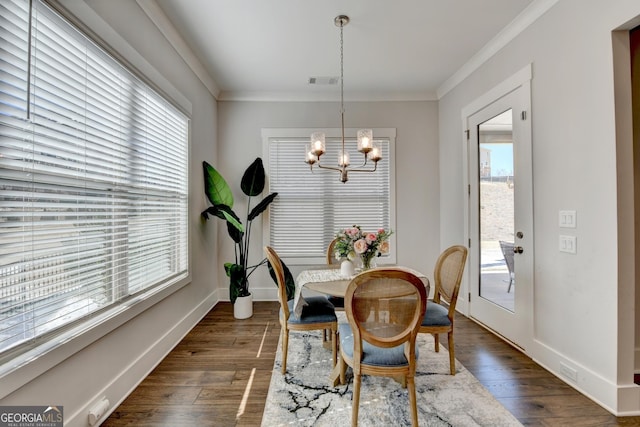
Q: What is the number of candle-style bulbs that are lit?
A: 5